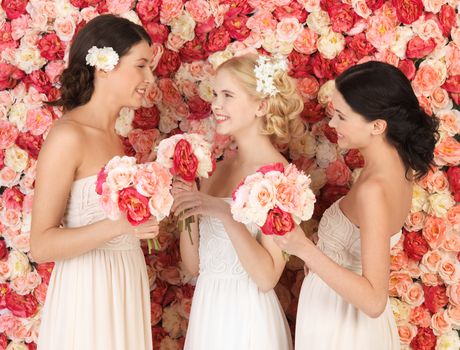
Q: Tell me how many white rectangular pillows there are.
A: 0